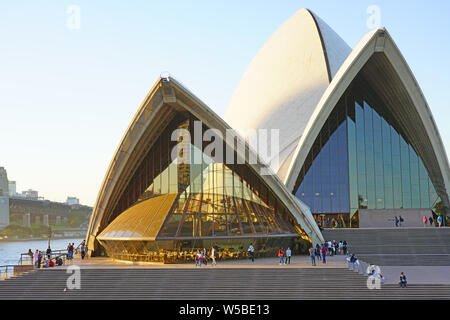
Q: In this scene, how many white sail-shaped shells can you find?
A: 3